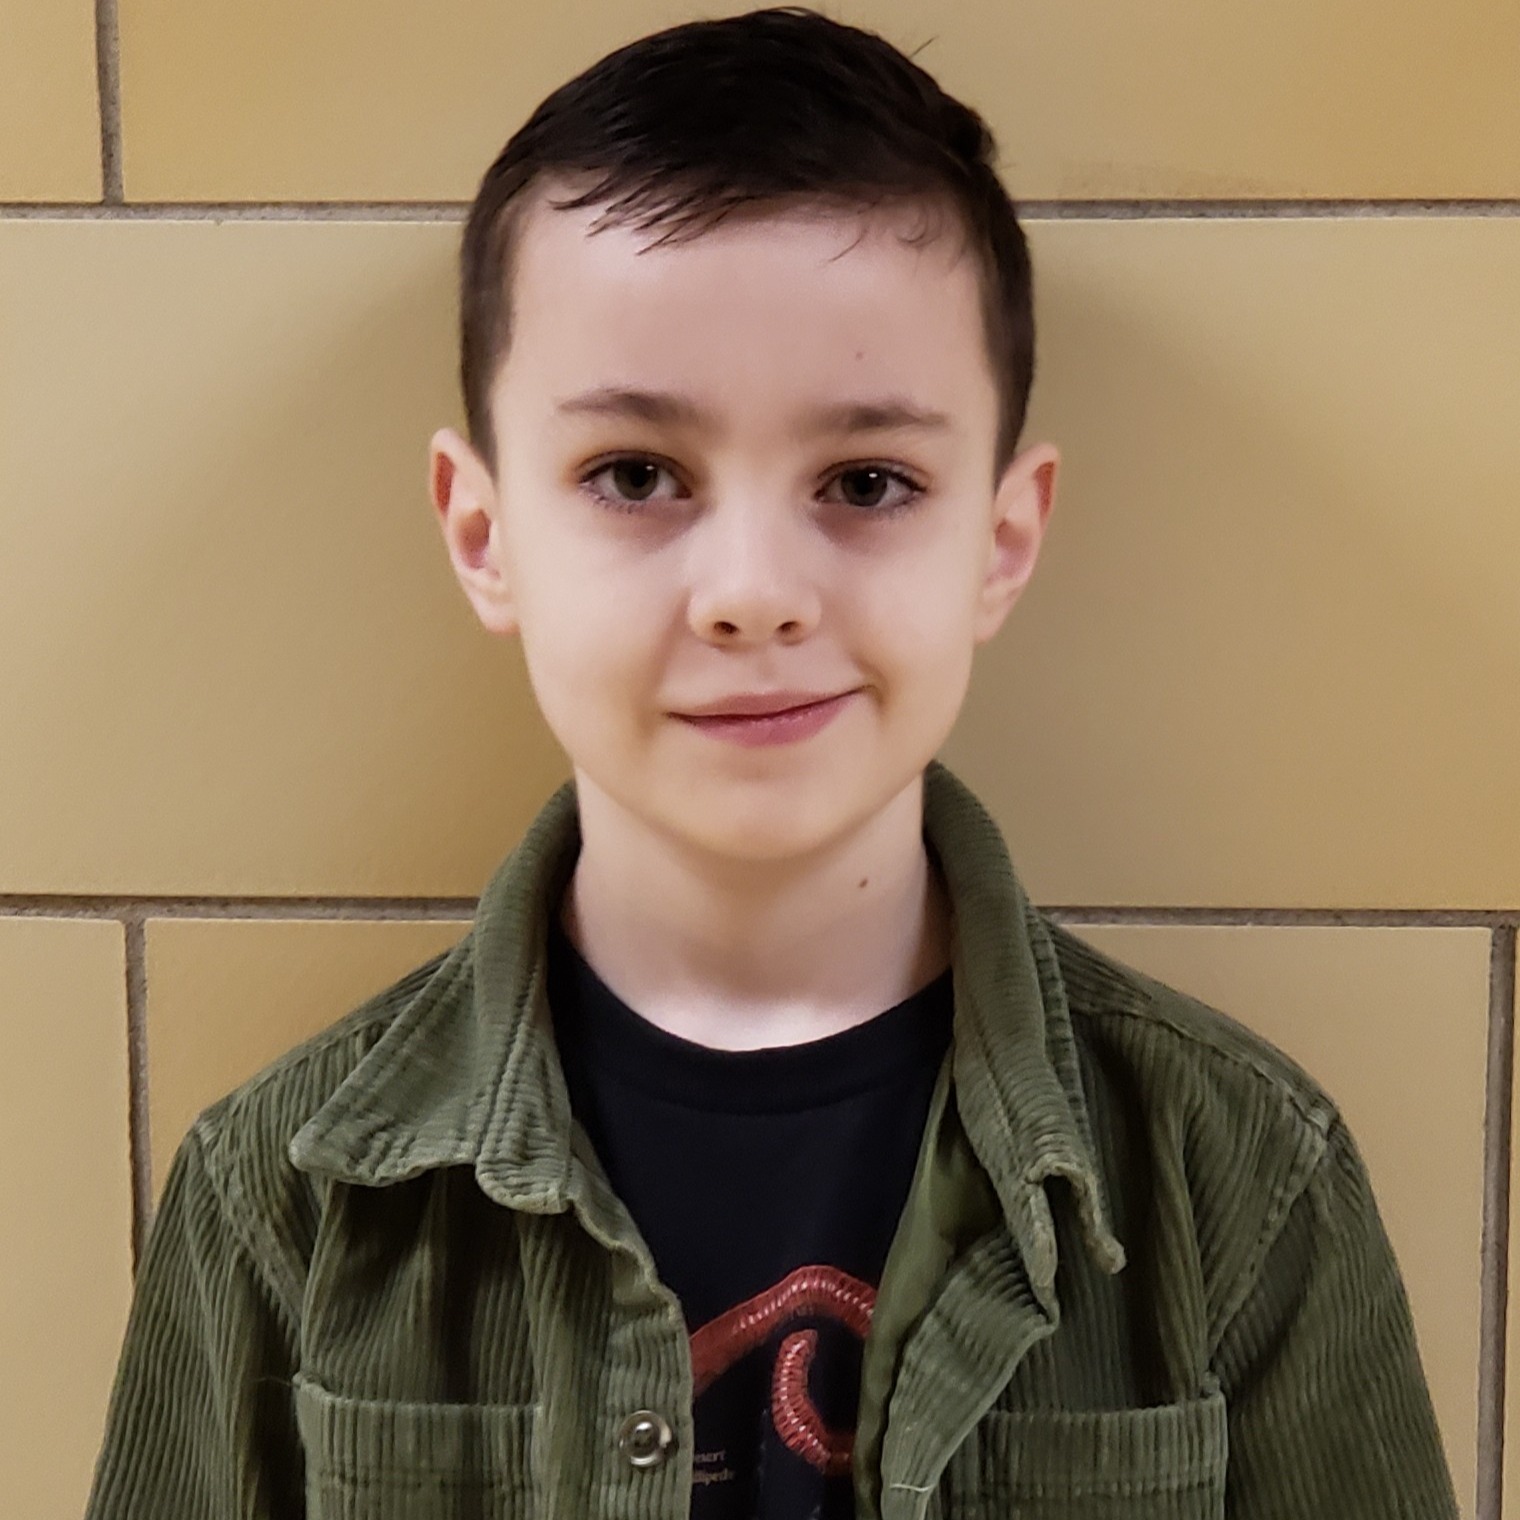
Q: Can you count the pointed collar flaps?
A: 2